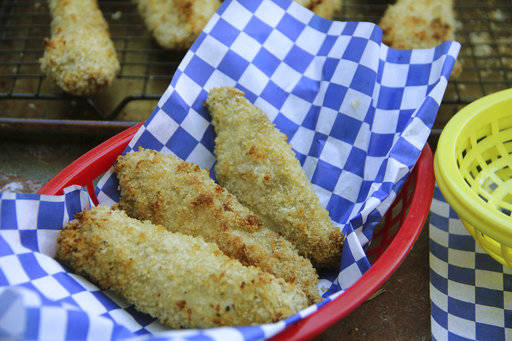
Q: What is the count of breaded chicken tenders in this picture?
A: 7